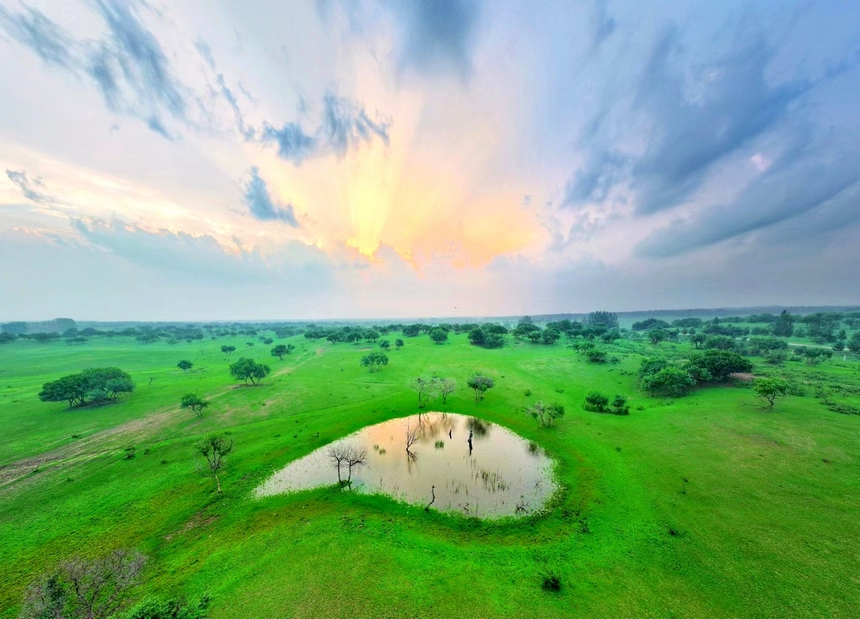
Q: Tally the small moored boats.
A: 0